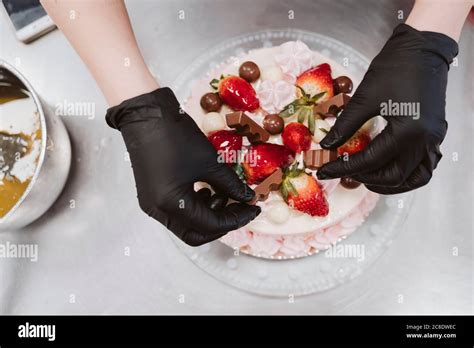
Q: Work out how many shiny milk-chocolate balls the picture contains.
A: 5